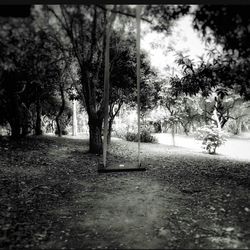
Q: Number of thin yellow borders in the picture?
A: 0